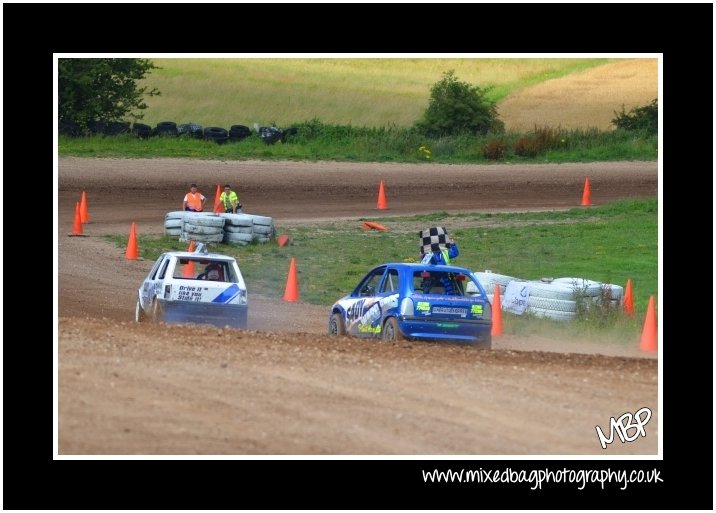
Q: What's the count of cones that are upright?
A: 11